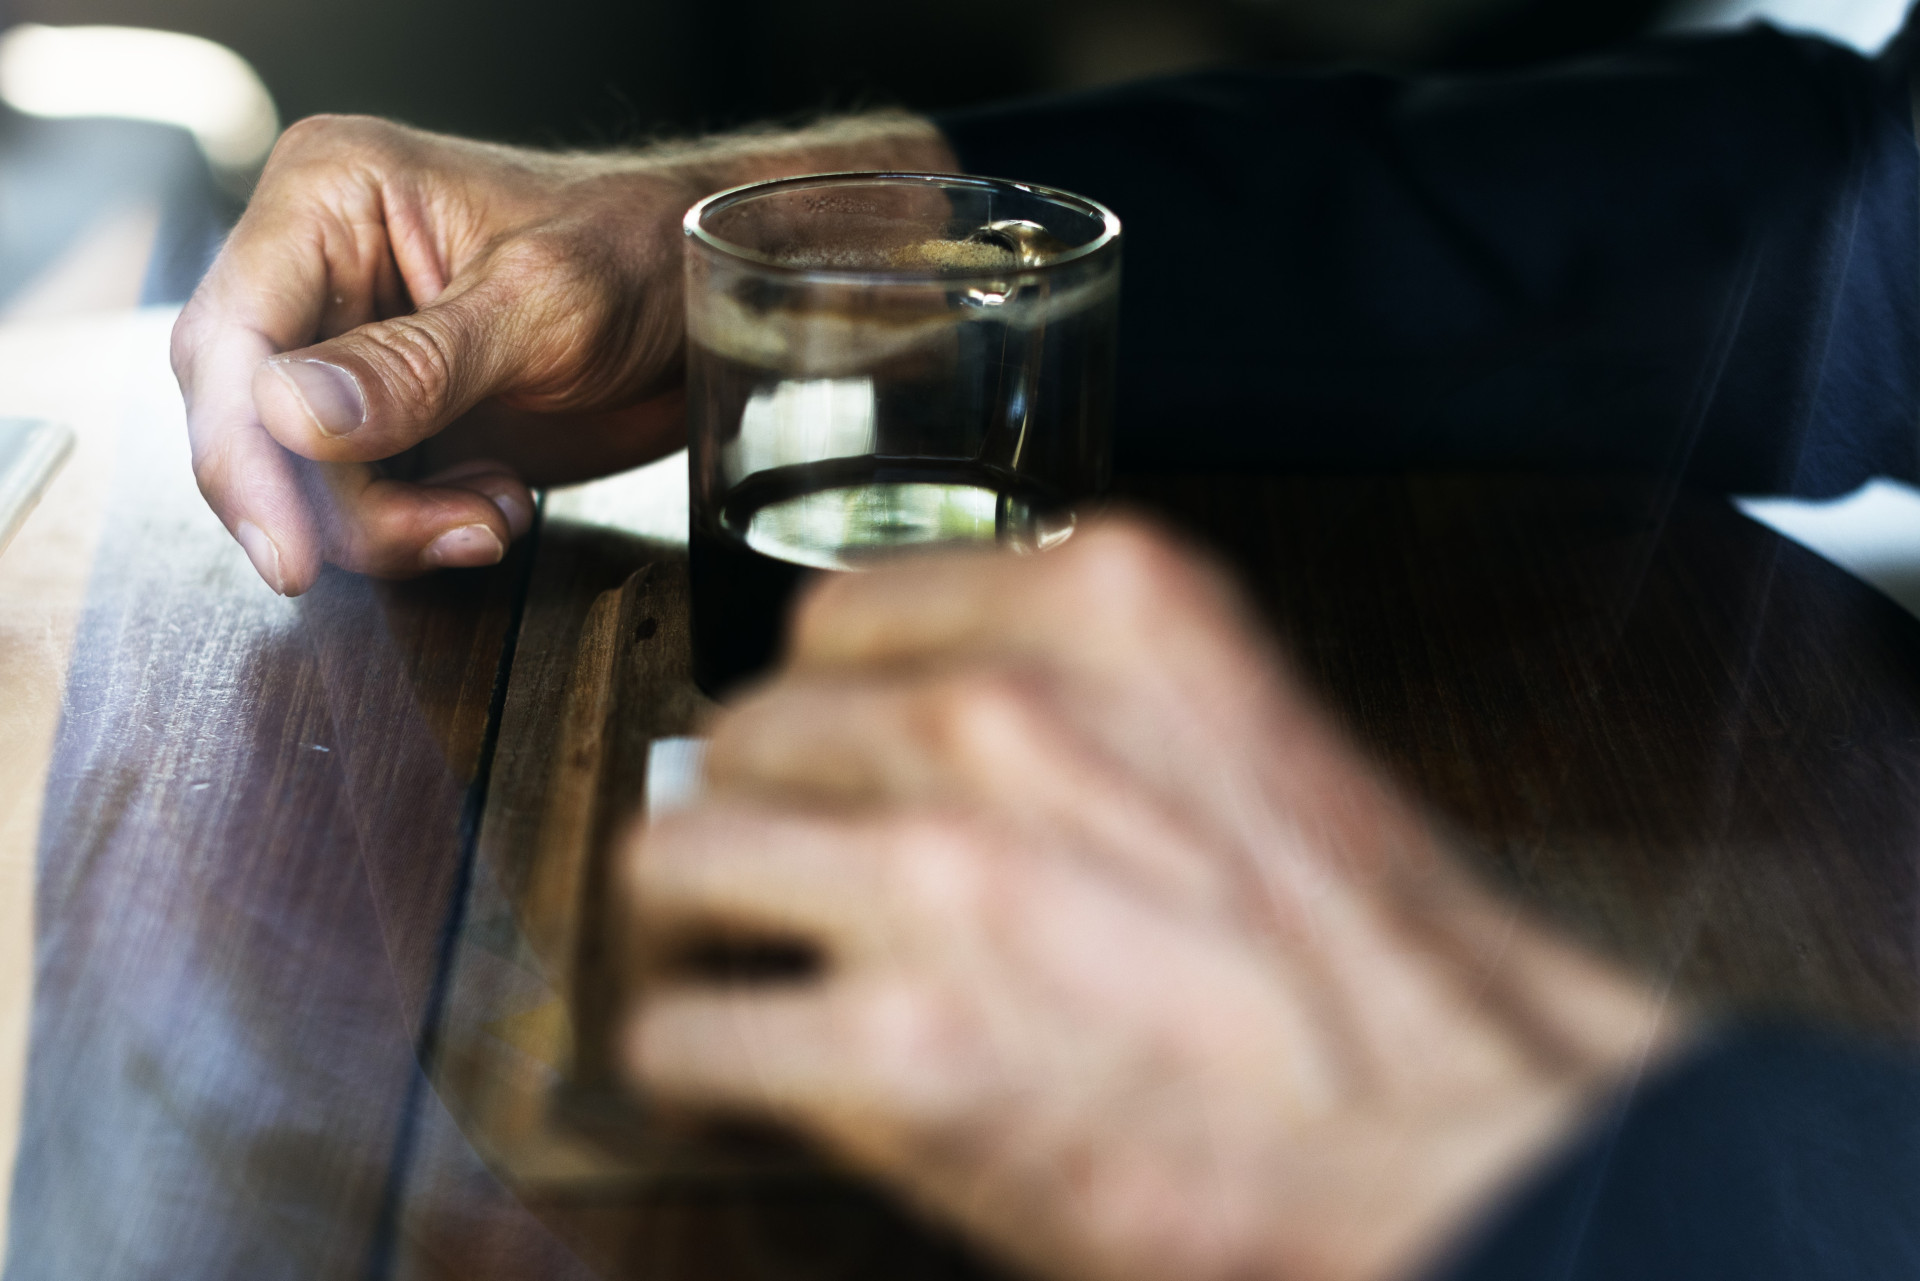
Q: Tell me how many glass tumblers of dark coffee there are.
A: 1